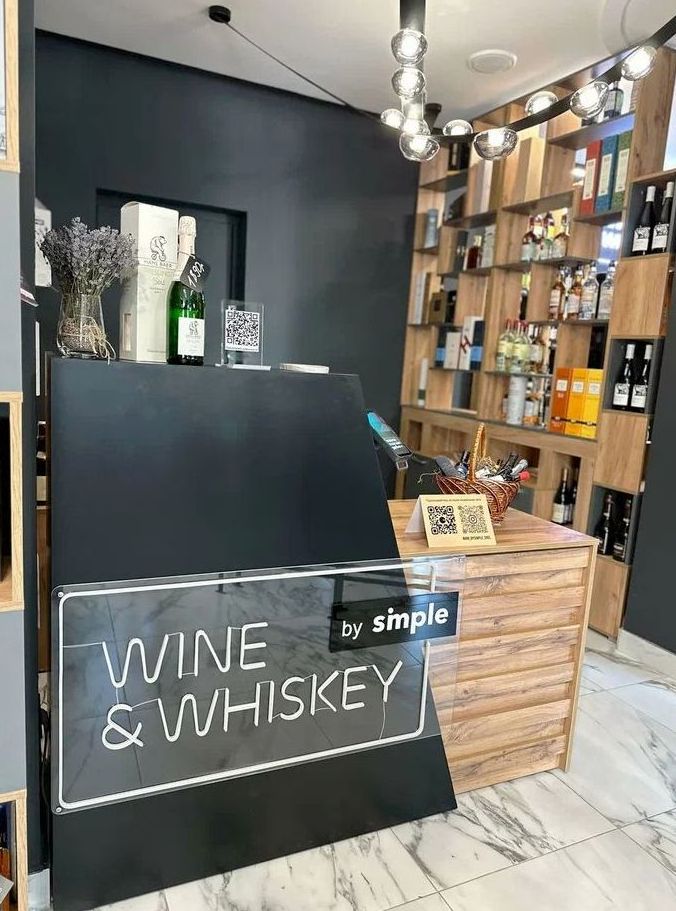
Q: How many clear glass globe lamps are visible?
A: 10